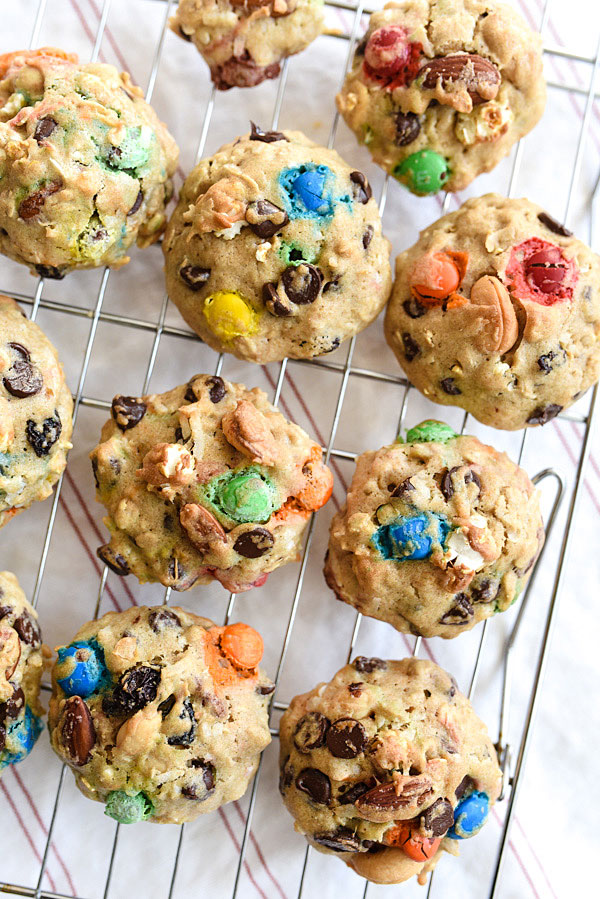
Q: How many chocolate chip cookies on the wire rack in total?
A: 11